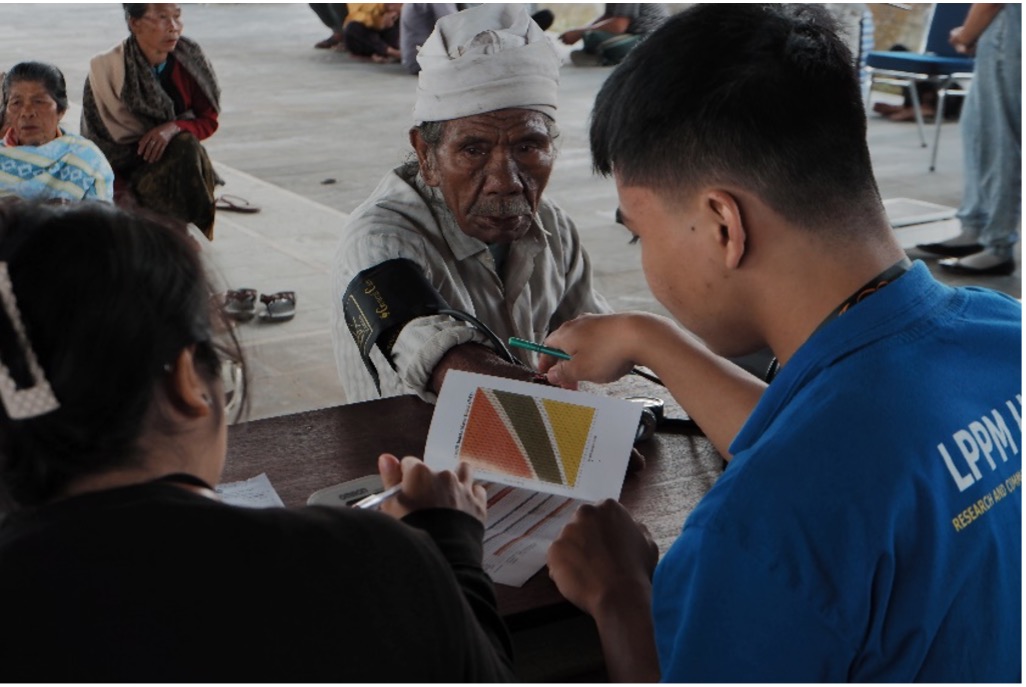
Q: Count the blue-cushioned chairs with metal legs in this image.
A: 1